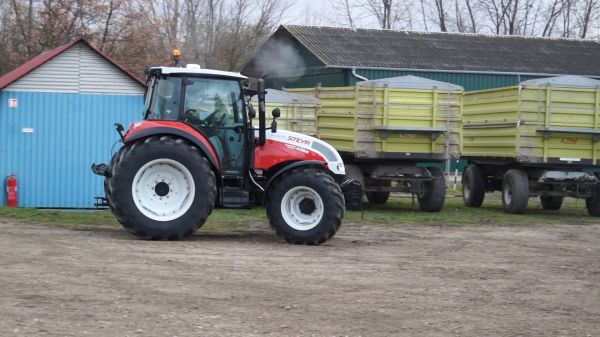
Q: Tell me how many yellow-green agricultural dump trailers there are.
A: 3